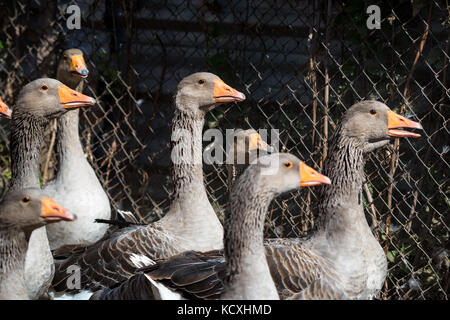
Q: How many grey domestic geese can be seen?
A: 8